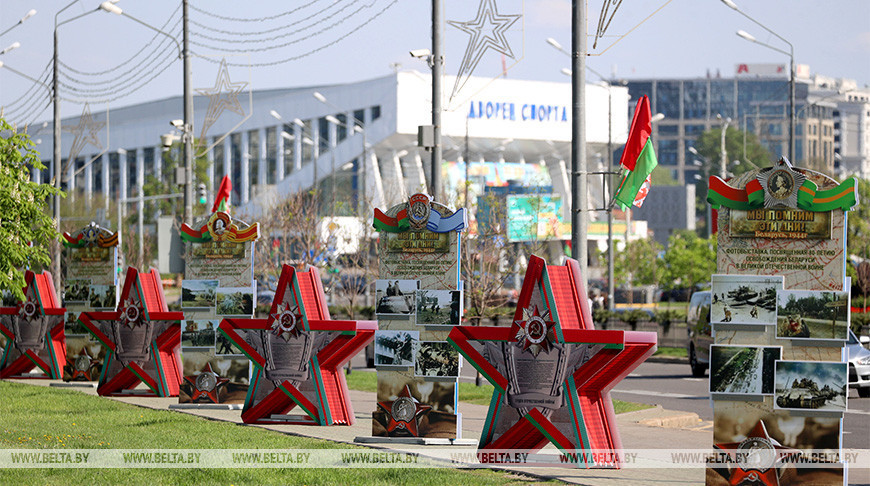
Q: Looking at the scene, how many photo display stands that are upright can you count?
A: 4